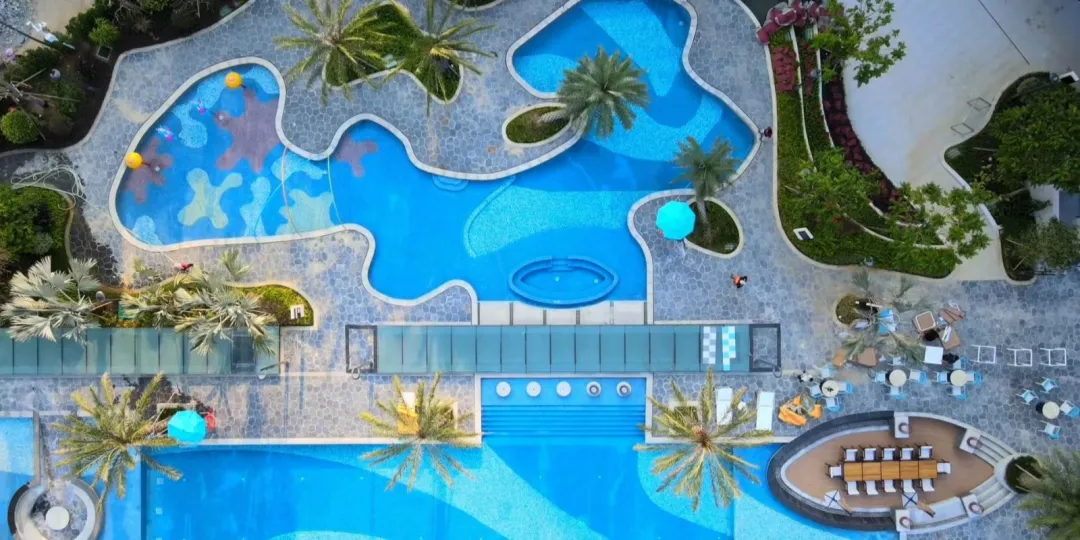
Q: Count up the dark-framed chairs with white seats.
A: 12